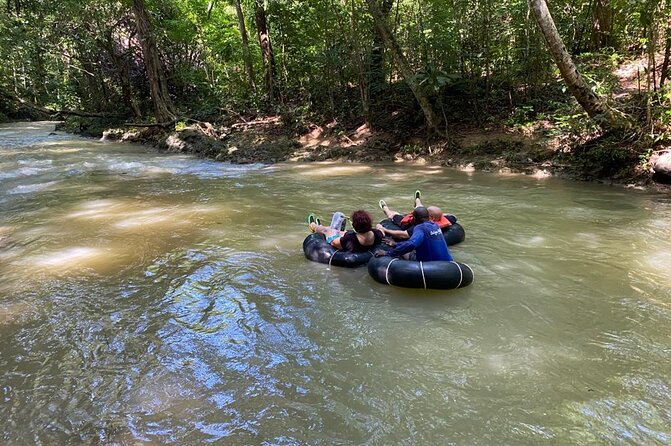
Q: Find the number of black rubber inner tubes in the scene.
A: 3